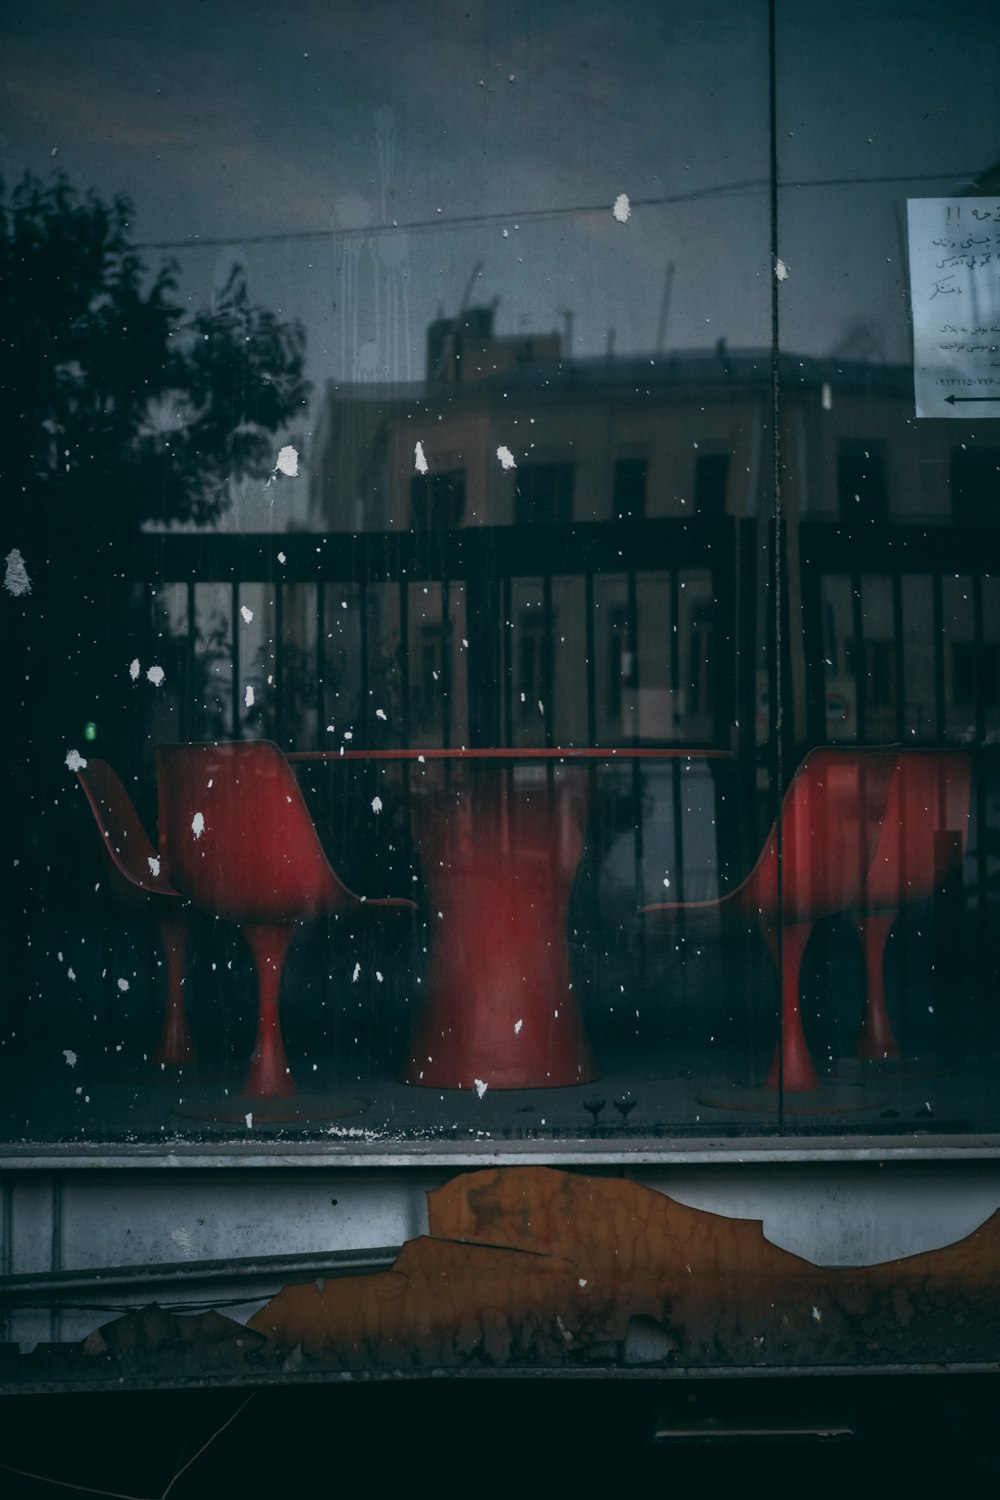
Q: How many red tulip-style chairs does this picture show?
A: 4